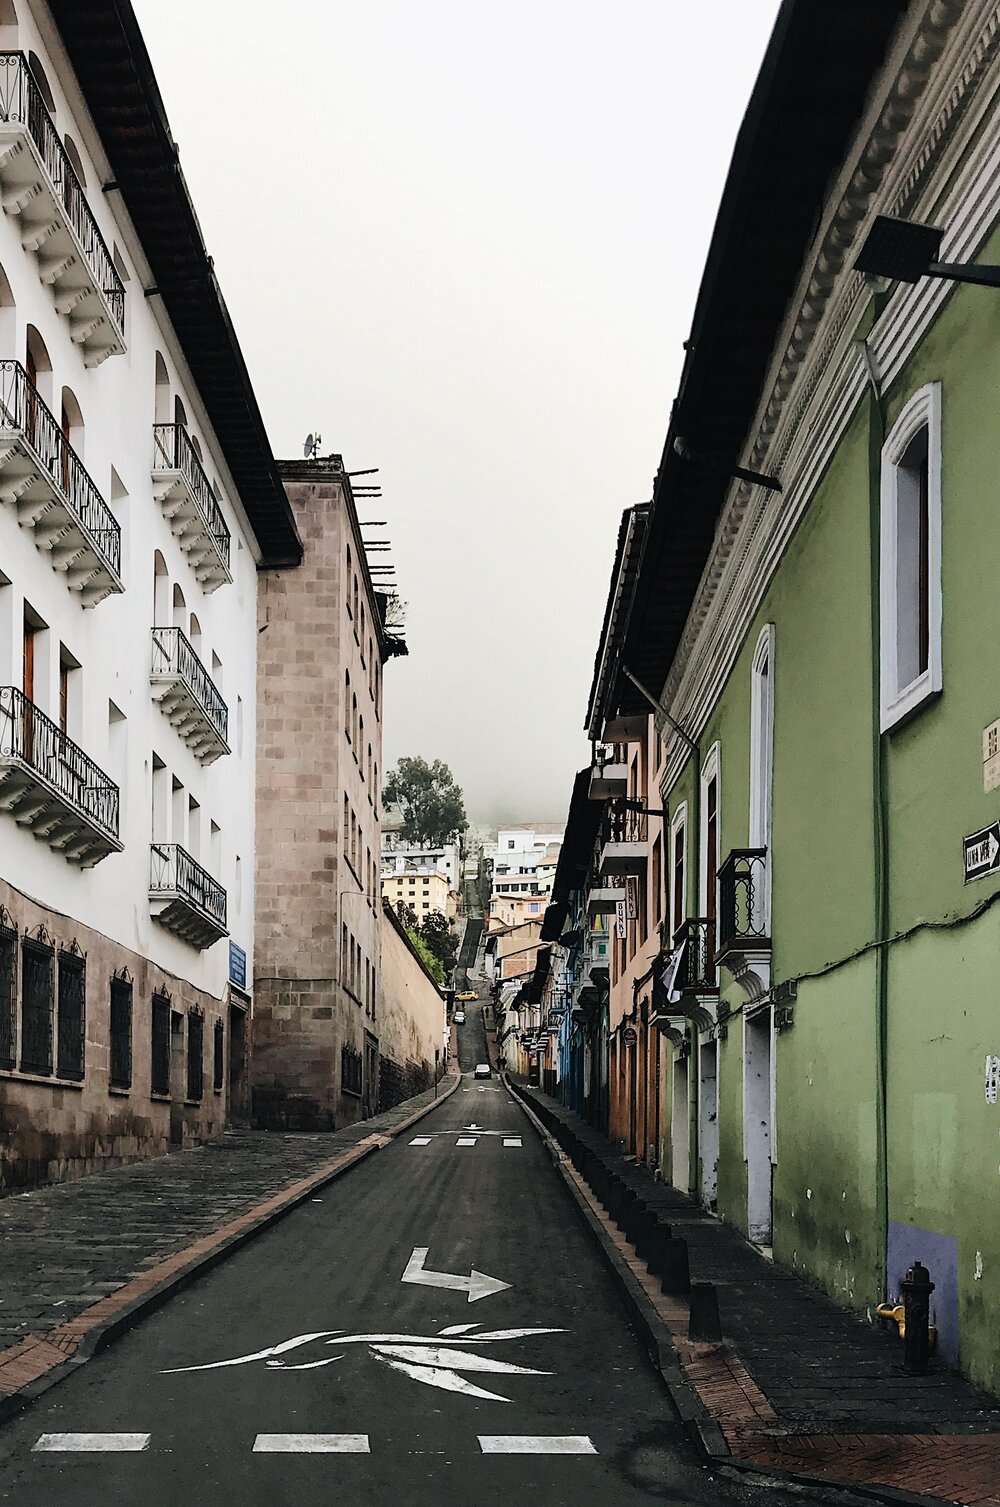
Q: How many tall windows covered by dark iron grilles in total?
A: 7